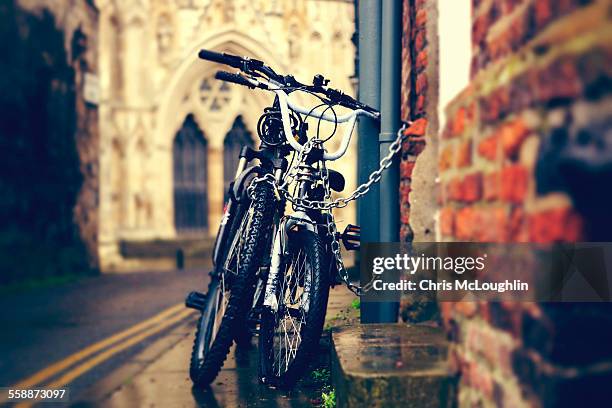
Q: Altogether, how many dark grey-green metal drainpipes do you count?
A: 2